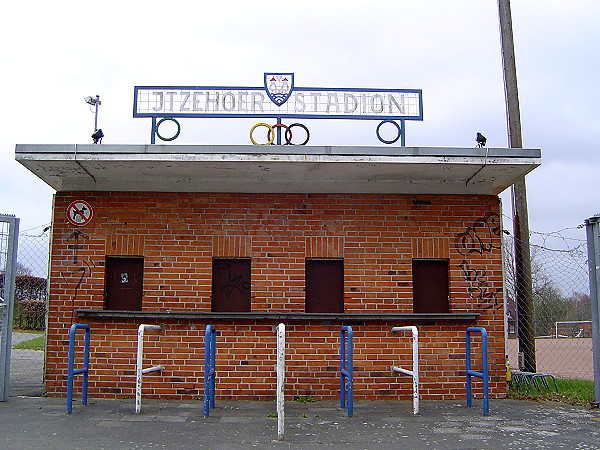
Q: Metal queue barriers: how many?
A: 7